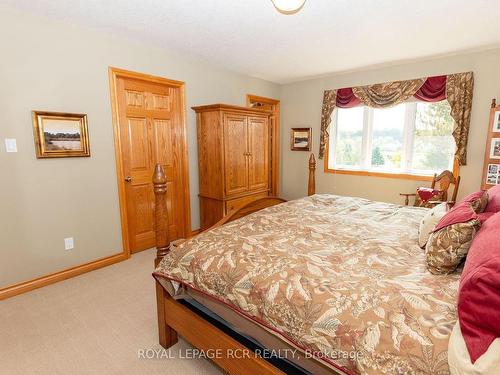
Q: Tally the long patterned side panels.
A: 2